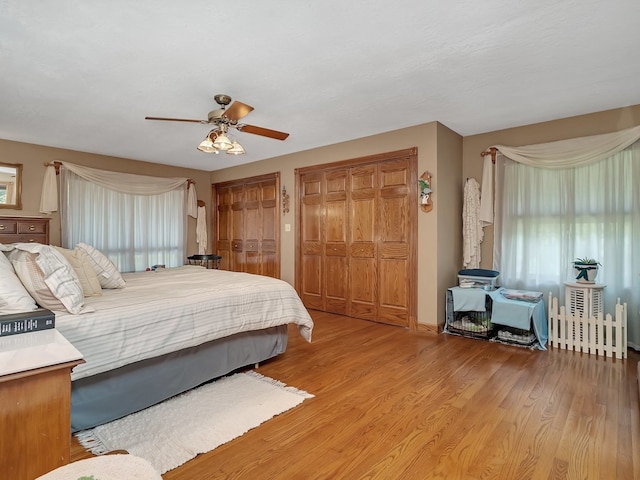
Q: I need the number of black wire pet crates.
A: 2